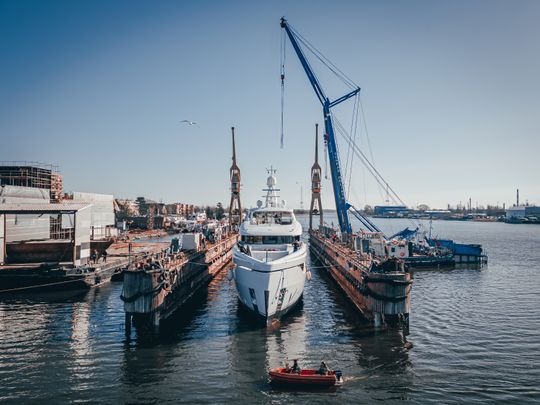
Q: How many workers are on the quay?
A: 2